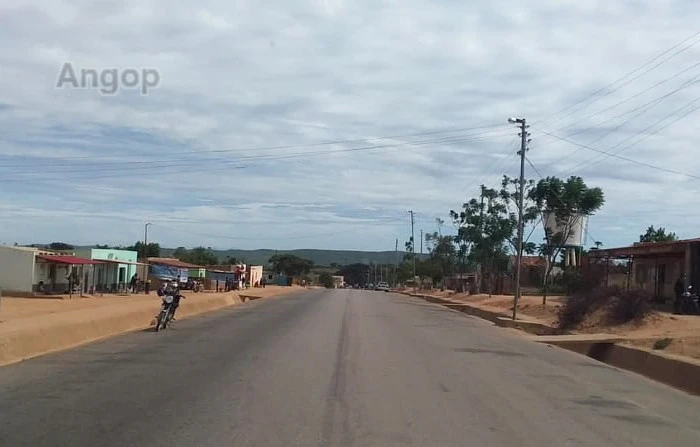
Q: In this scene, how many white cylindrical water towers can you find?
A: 1